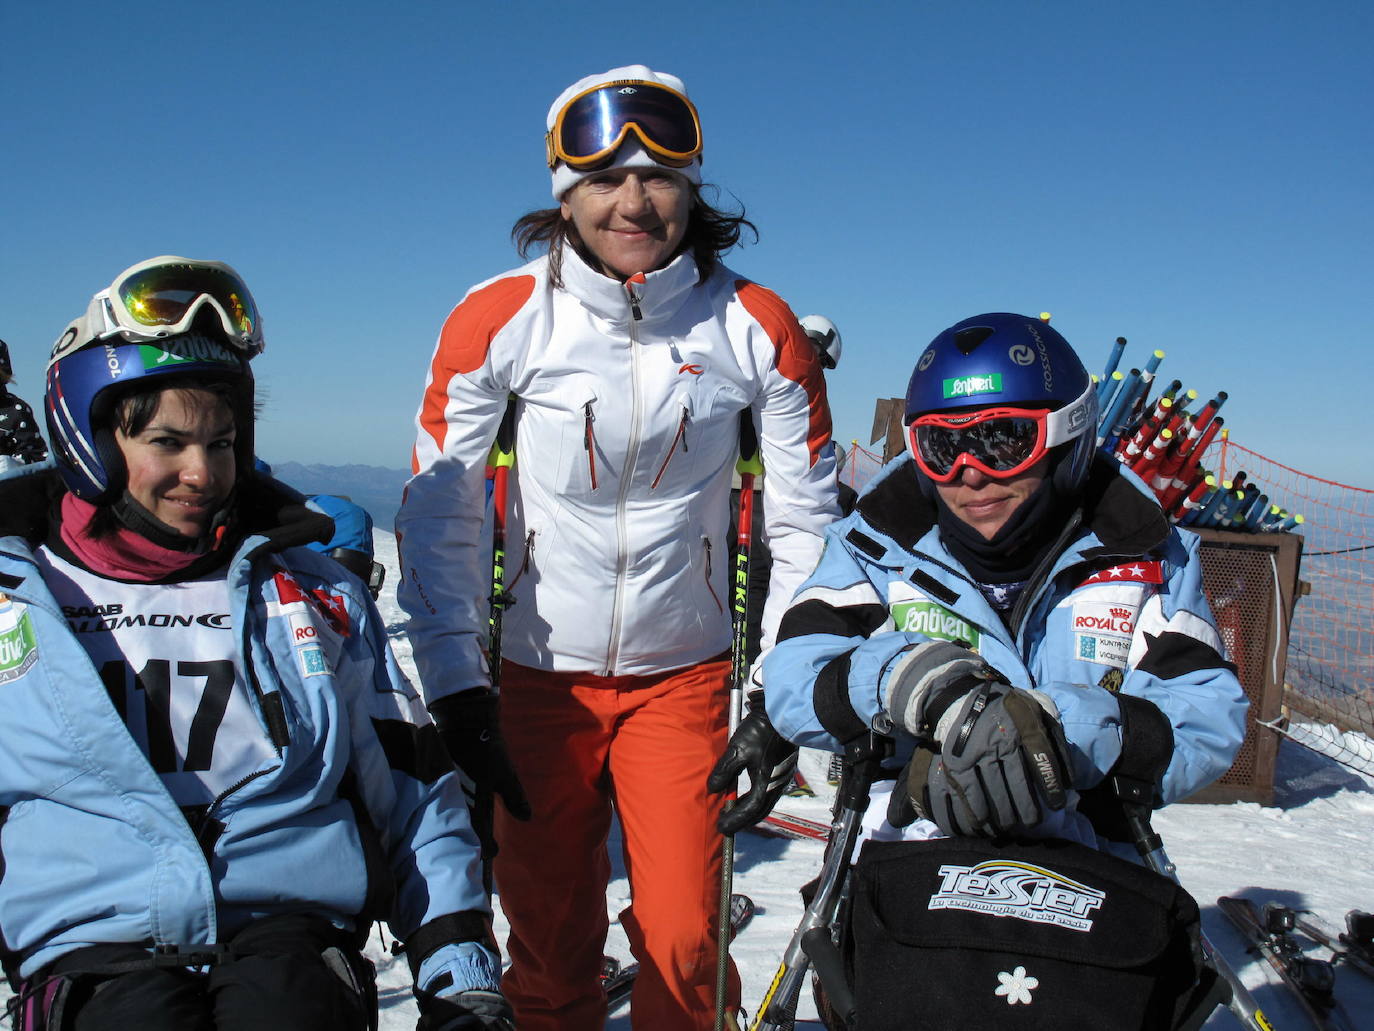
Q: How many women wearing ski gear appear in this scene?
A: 3